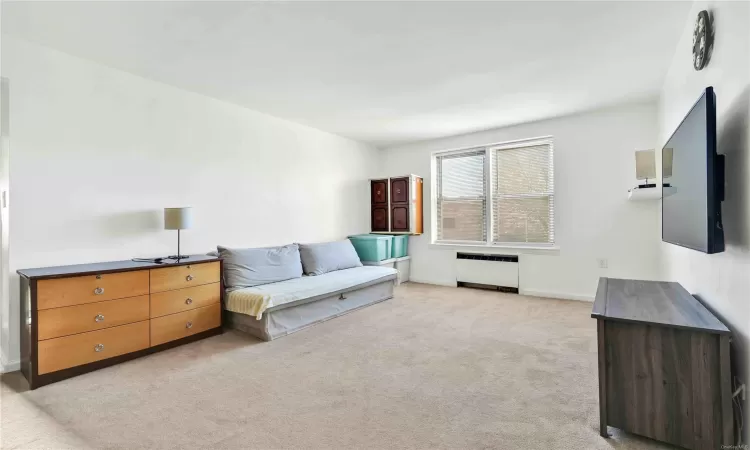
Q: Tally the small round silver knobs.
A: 6